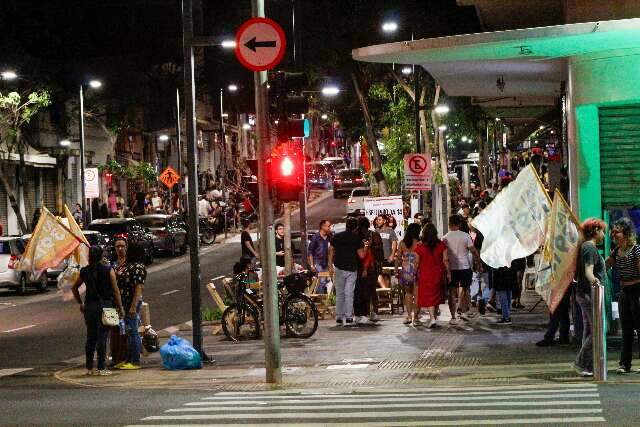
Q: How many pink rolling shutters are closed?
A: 0